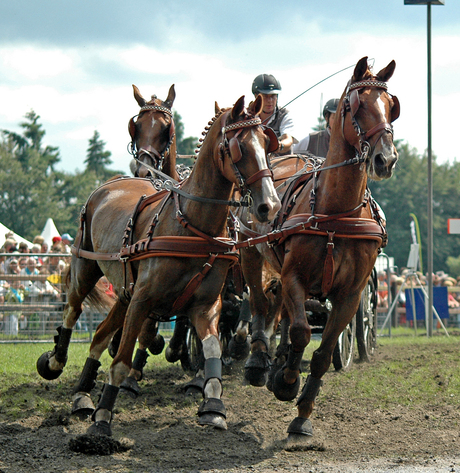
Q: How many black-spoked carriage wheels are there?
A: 2